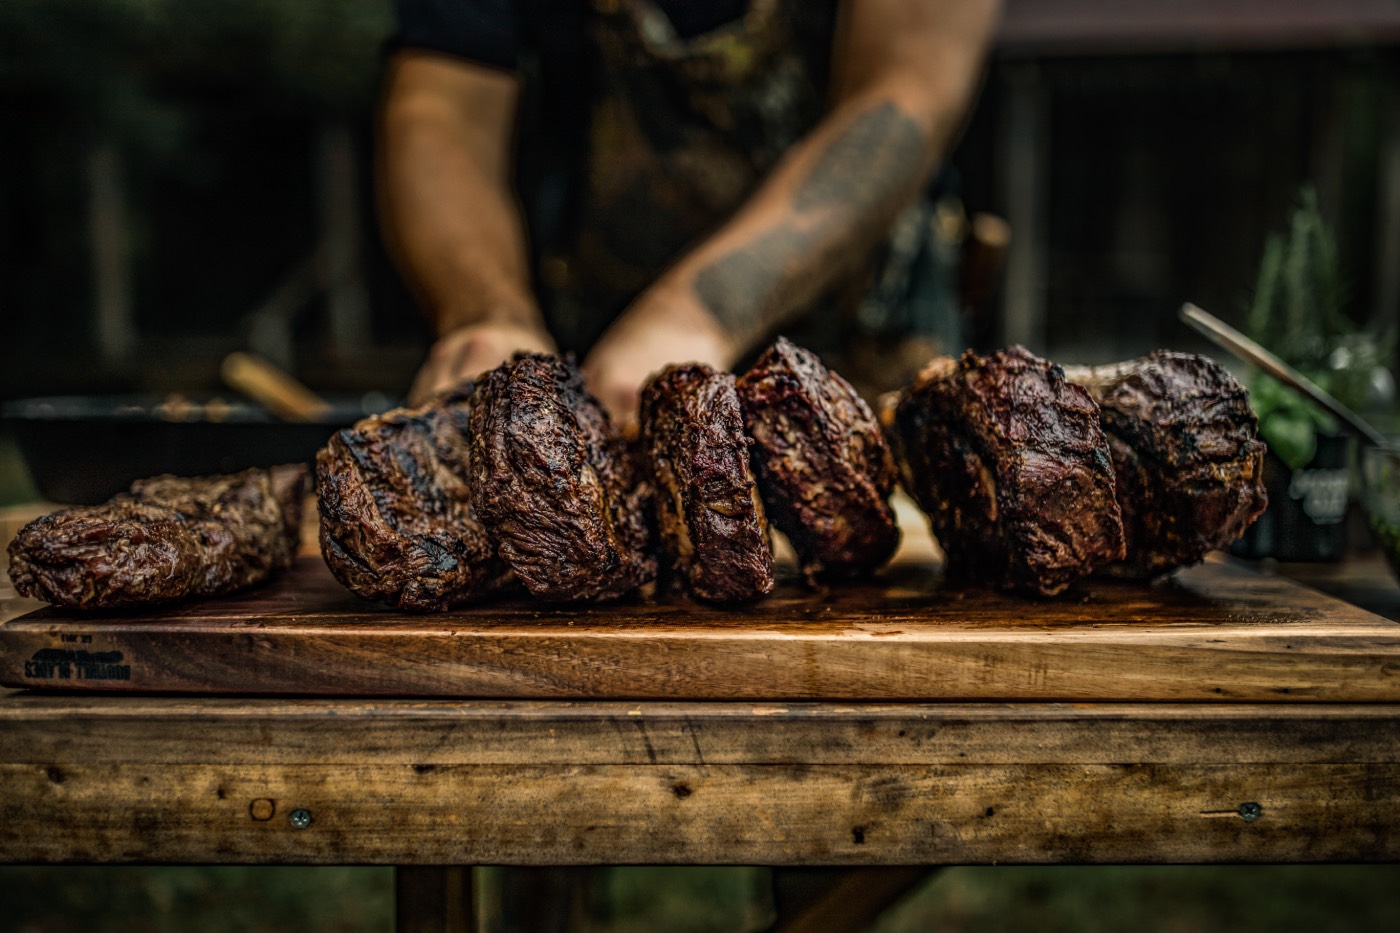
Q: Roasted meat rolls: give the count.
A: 7